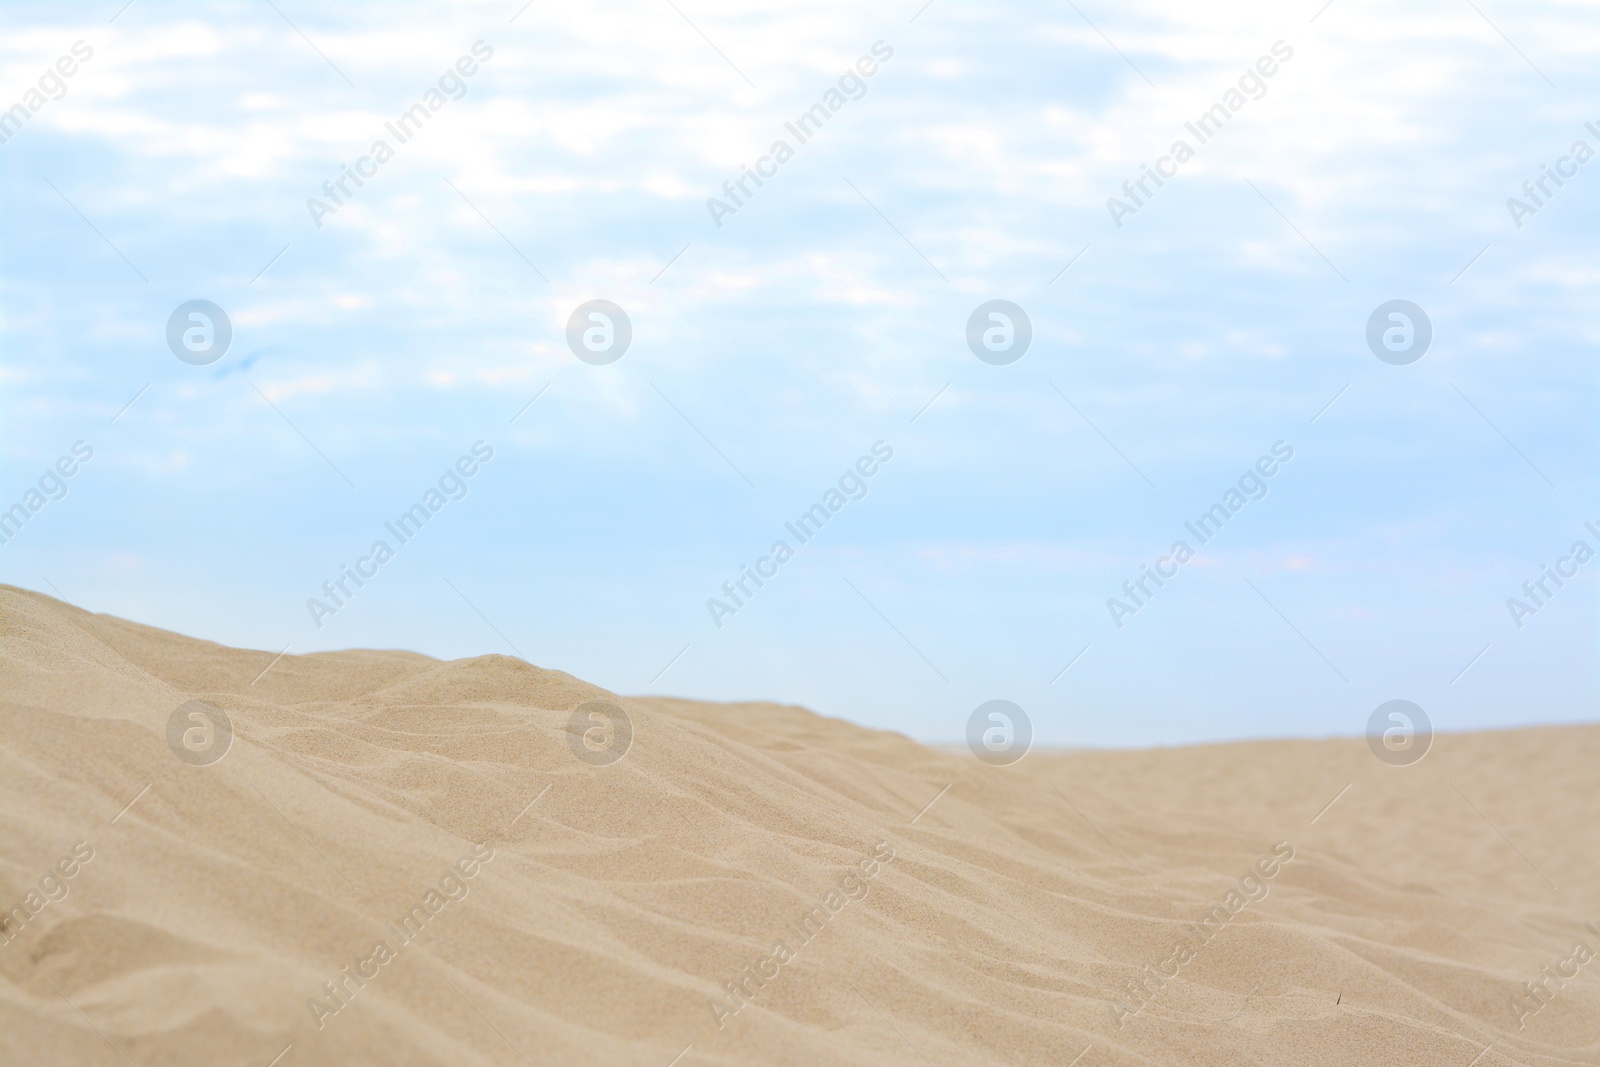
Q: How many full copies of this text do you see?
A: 9